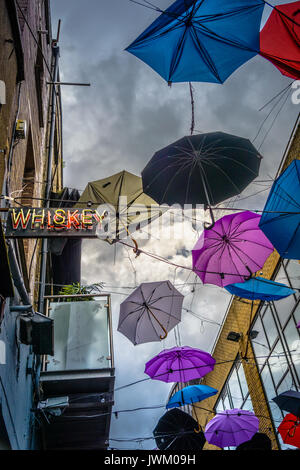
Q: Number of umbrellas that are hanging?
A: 15